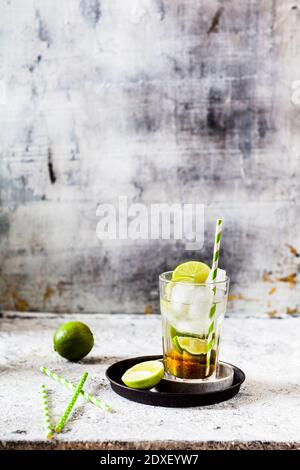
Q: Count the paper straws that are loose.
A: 3